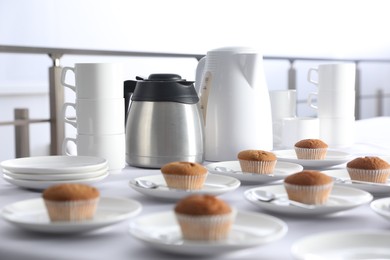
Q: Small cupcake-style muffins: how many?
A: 7